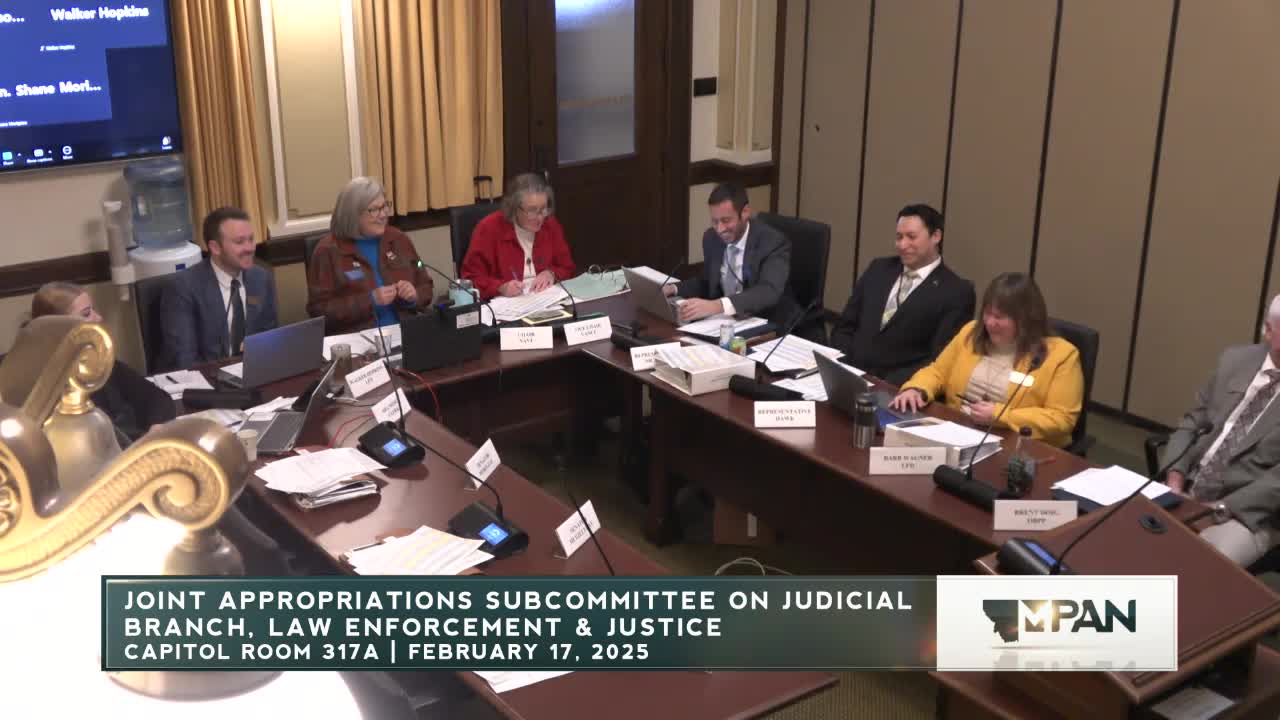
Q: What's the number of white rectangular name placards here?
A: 10